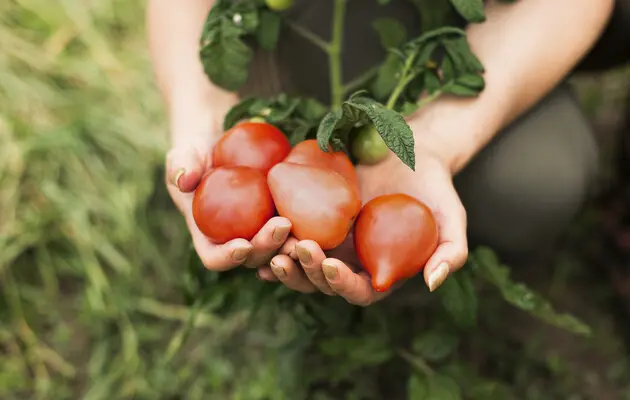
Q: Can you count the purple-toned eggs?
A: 0